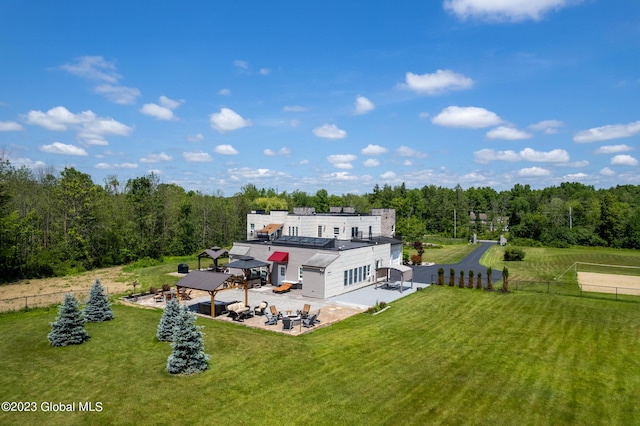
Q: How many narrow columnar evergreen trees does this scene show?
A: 7